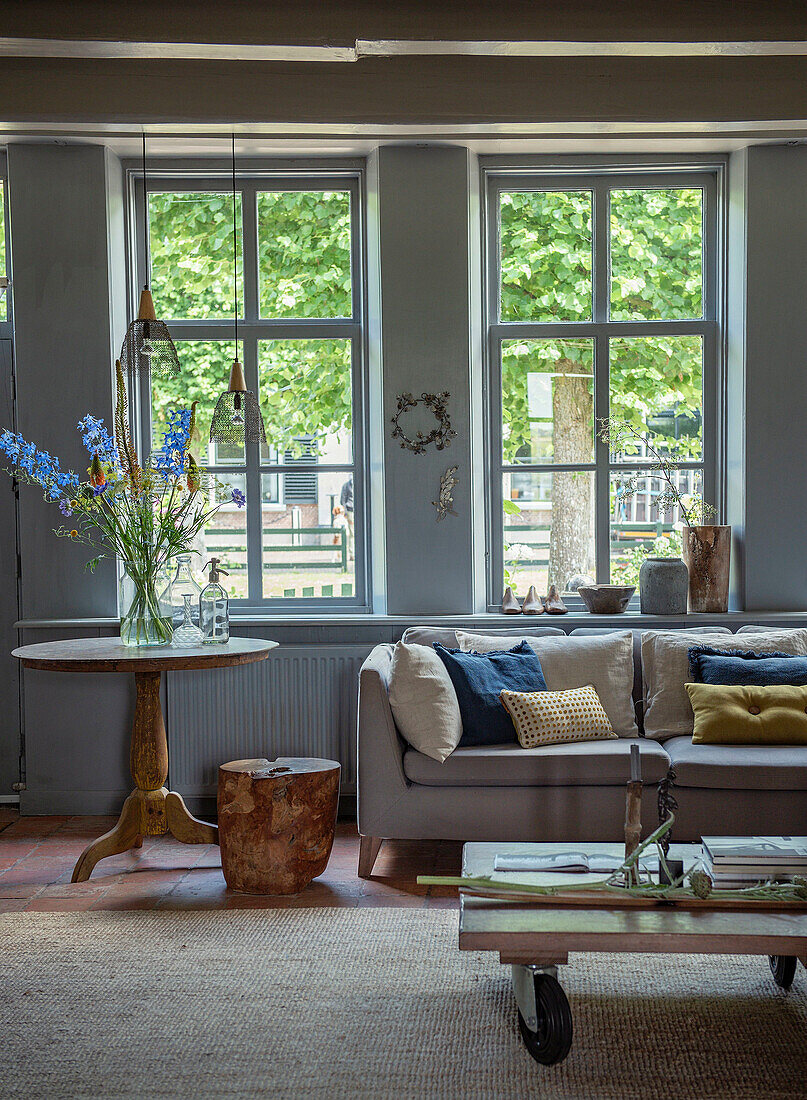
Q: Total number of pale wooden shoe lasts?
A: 3